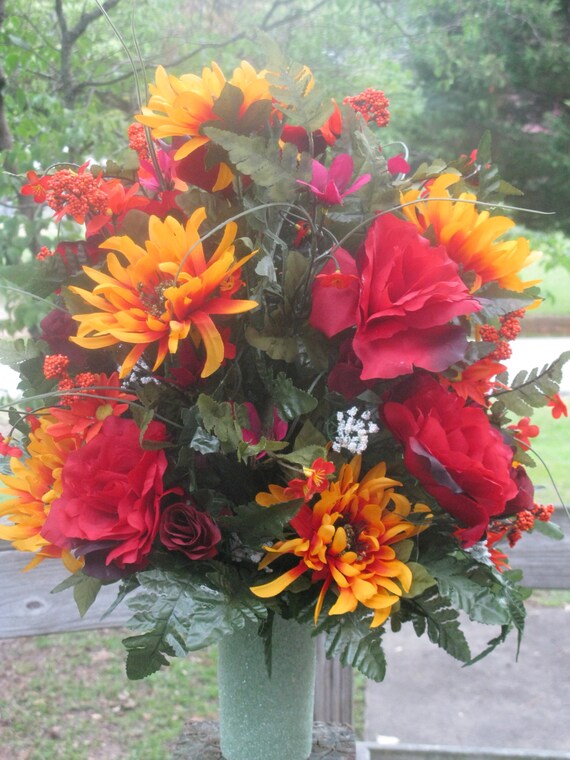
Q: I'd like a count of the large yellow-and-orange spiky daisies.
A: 5